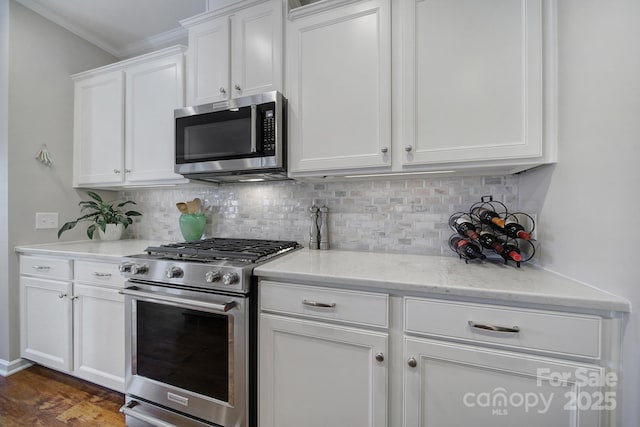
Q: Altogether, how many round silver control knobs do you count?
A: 5